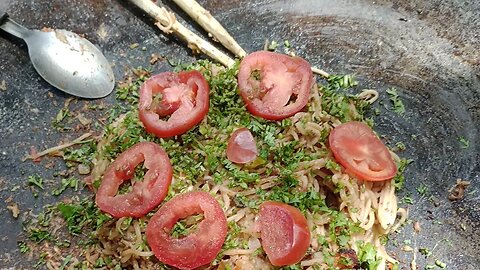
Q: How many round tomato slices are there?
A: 5